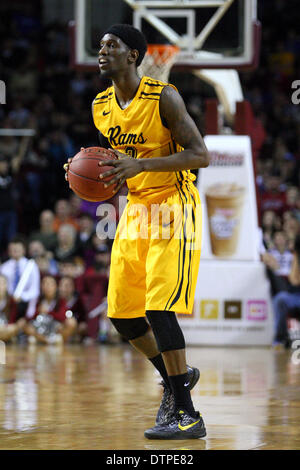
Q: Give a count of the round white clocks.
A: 0